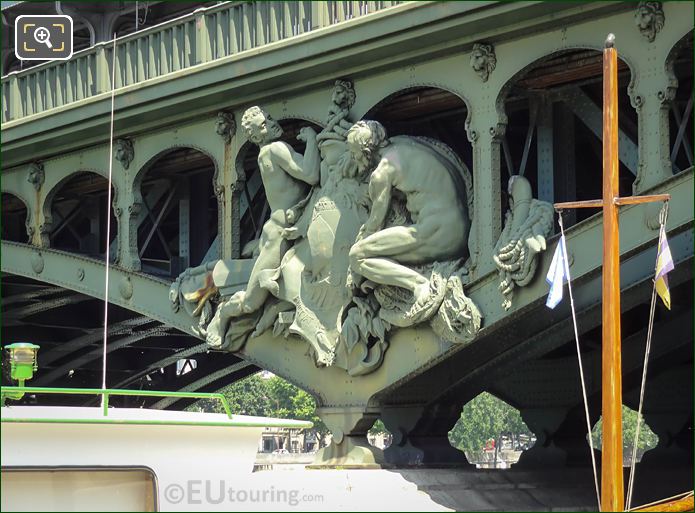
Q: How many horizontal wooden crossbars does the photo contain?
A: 1